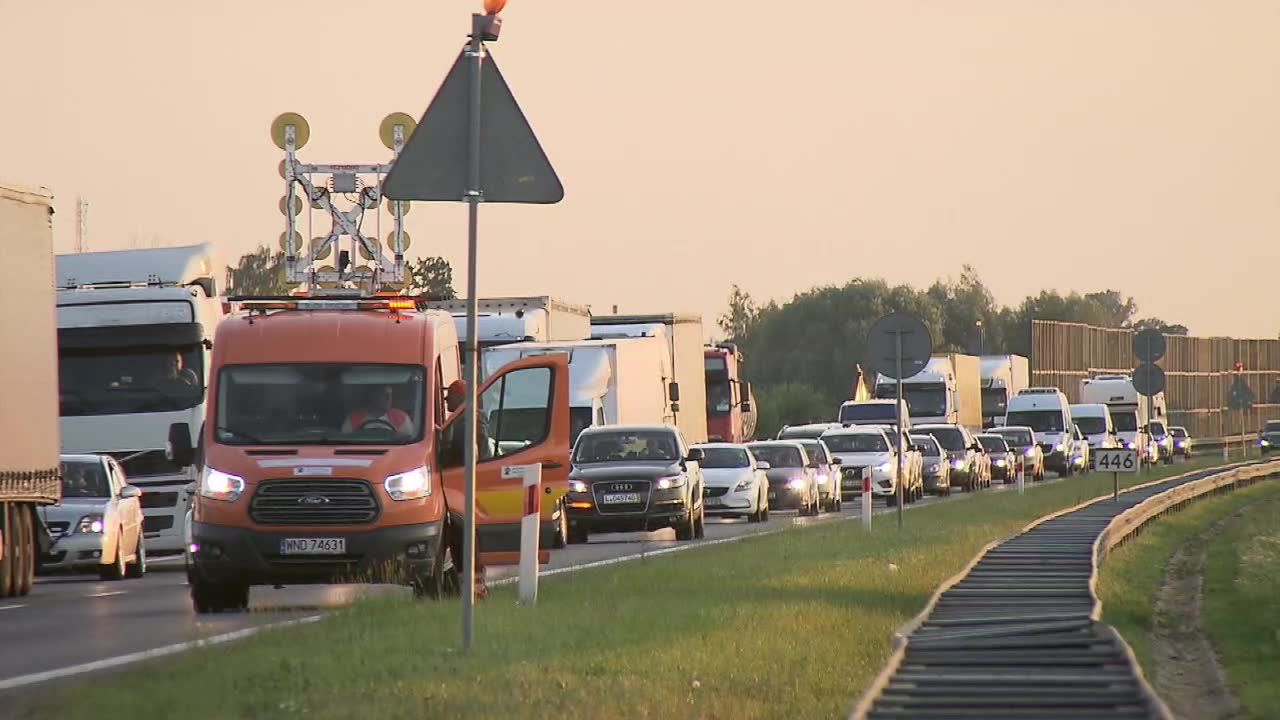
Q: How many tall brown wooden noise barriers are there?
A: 1